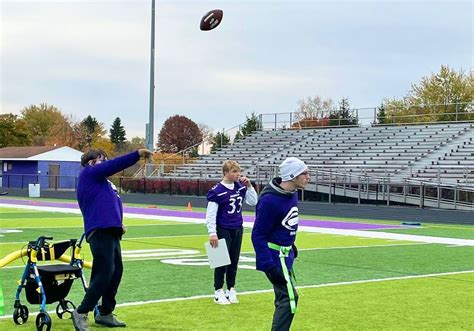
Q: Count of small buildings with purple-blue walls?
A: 1